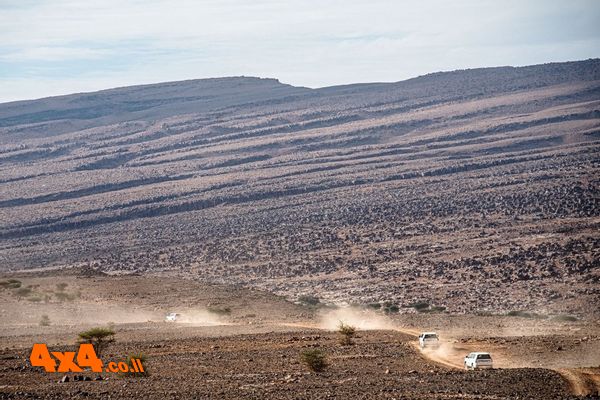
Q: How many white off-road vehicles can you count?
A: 3